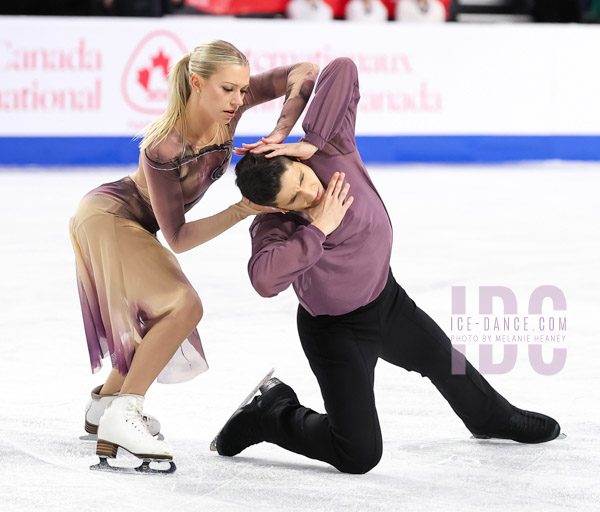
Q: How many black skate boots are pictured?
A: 2